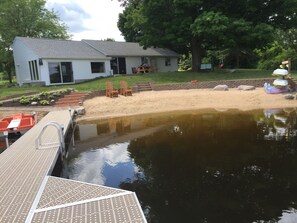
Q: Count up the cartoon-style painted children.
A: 0